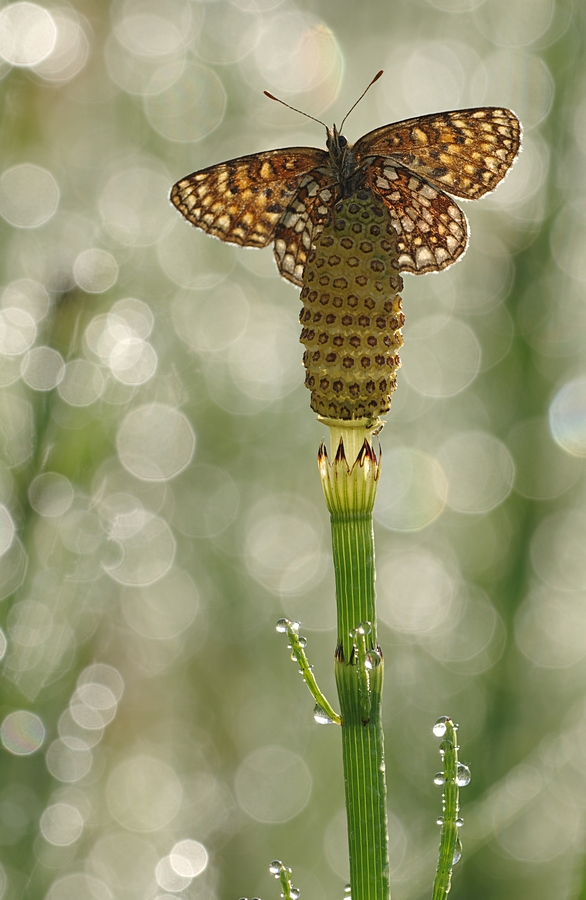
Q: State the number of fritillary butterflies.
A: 1